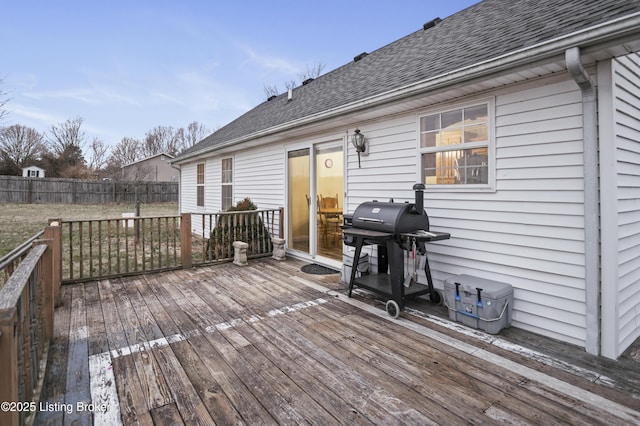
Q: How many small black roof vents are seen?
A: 4